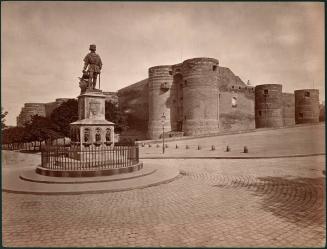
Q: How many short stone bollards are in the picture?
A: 10